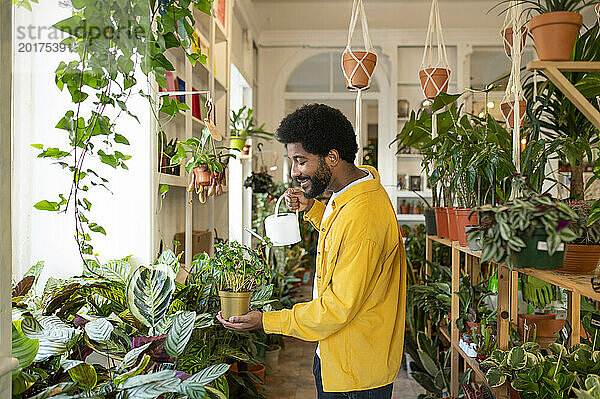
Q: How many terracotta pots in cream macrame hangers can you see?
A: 4